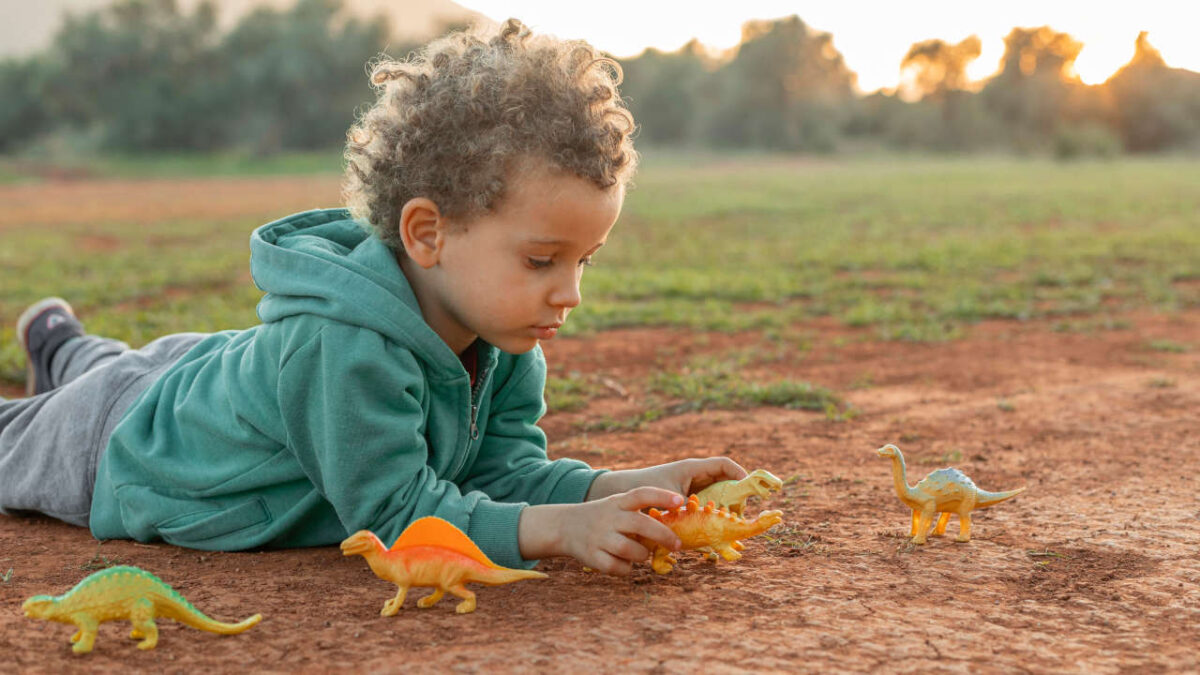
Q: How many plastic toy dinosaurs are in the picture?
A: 5